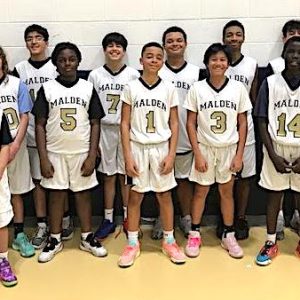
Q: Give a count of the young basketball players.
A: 11